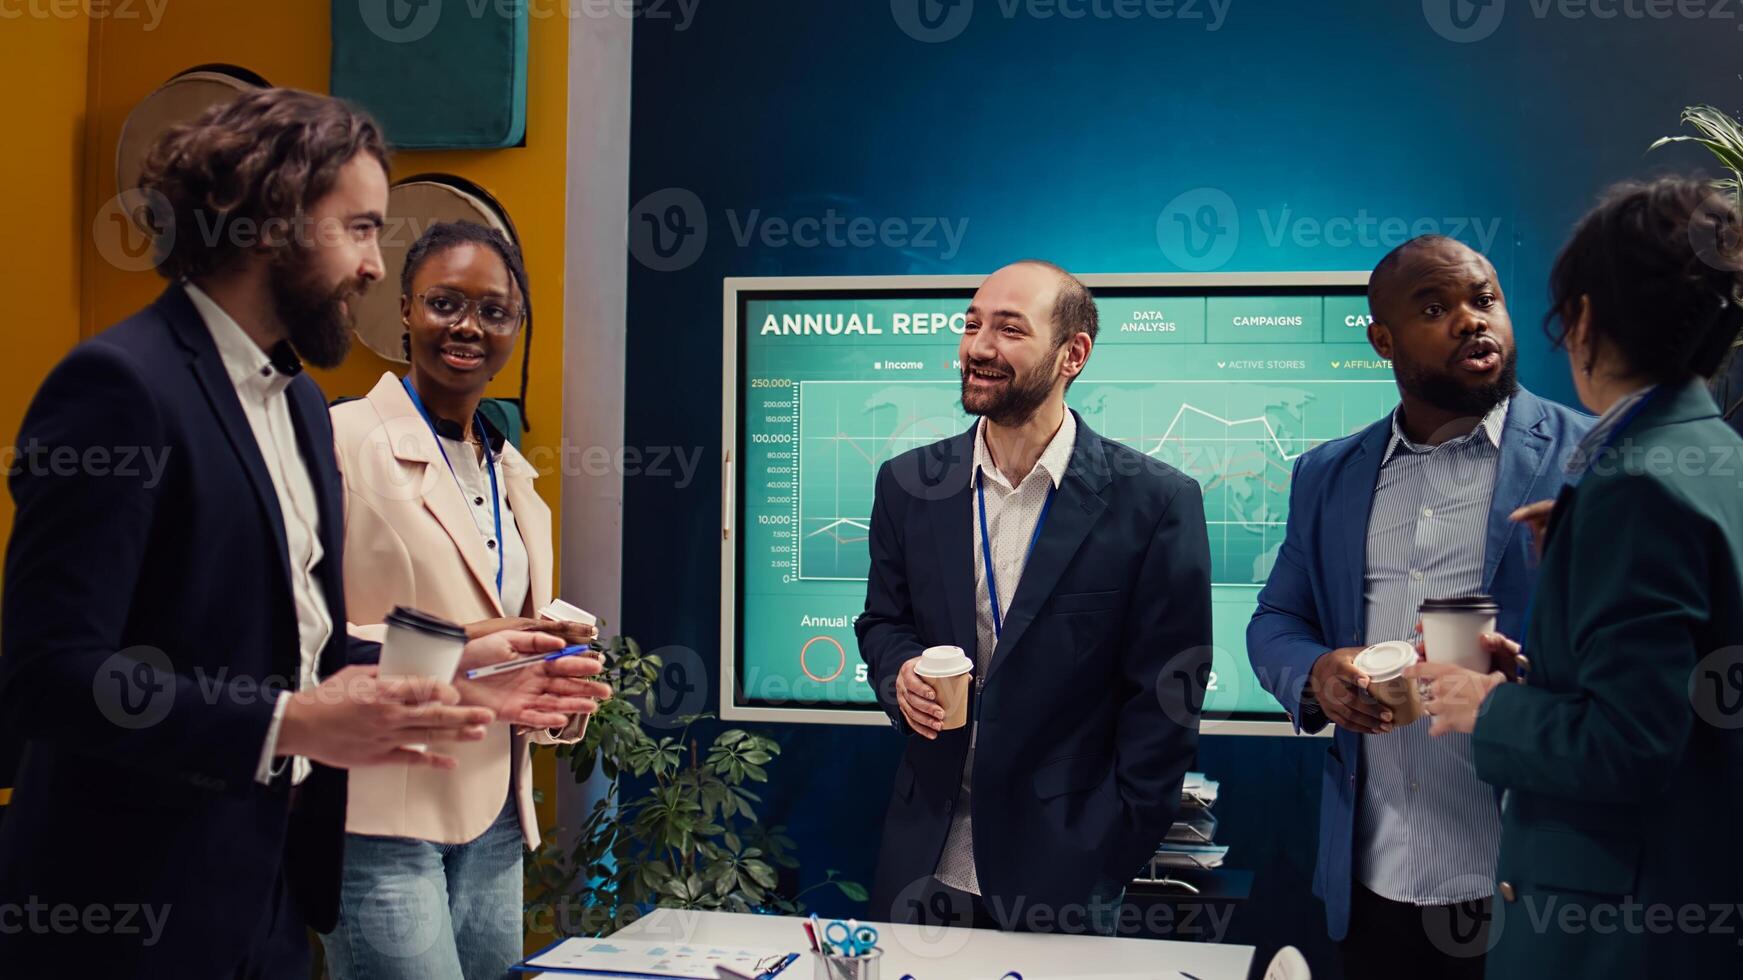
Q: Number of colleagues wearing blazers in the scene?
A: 5